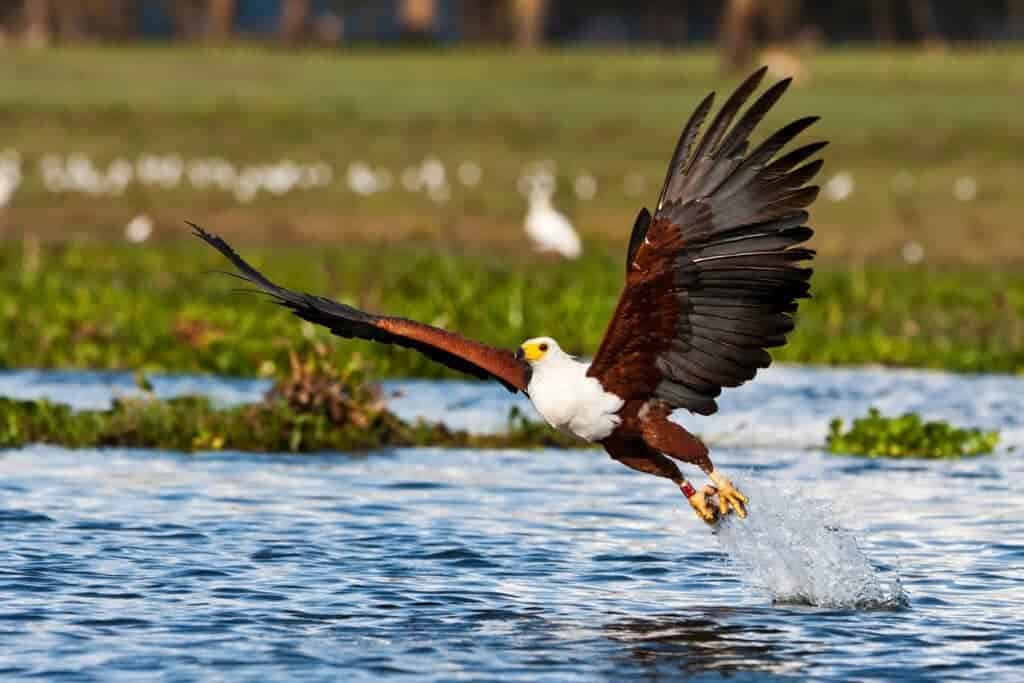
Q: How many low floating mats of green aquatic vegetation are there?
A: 2